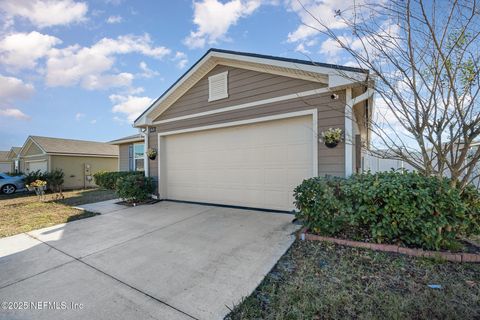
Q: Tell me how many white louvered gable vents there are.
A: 1